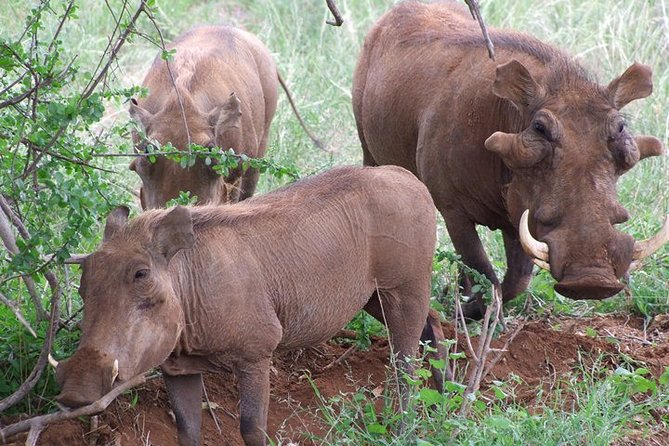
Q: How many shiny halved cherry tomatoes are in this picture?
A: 0